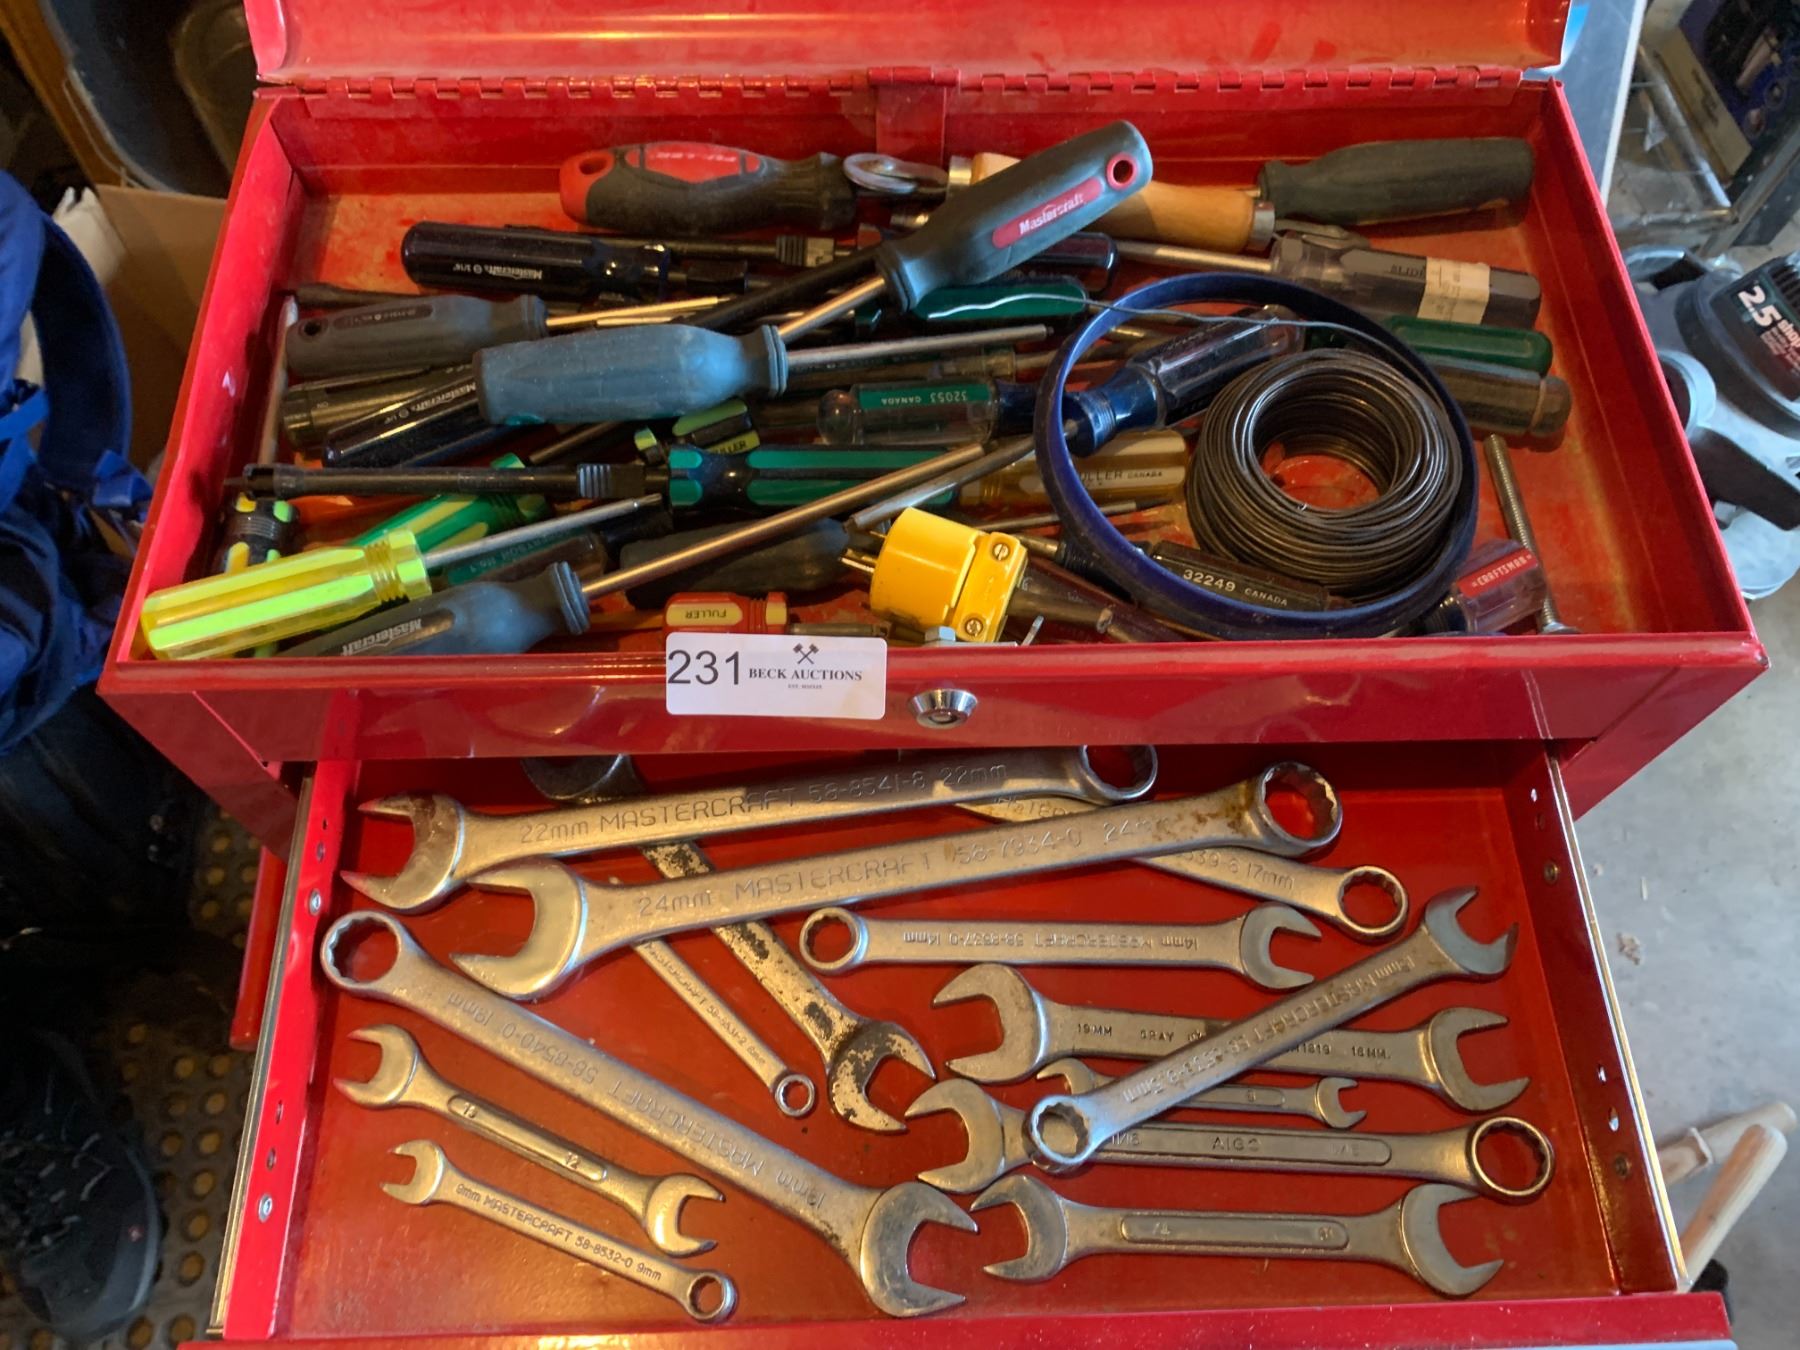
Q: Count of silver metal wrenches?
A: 14